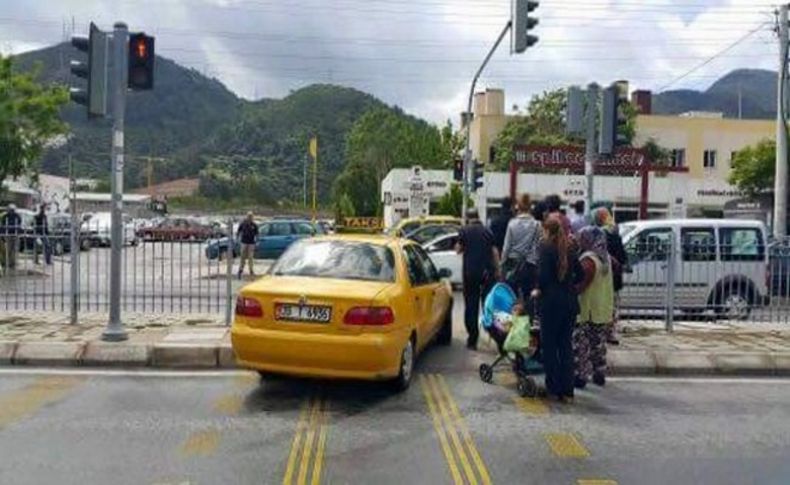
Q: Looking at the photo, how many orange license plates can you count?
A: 0